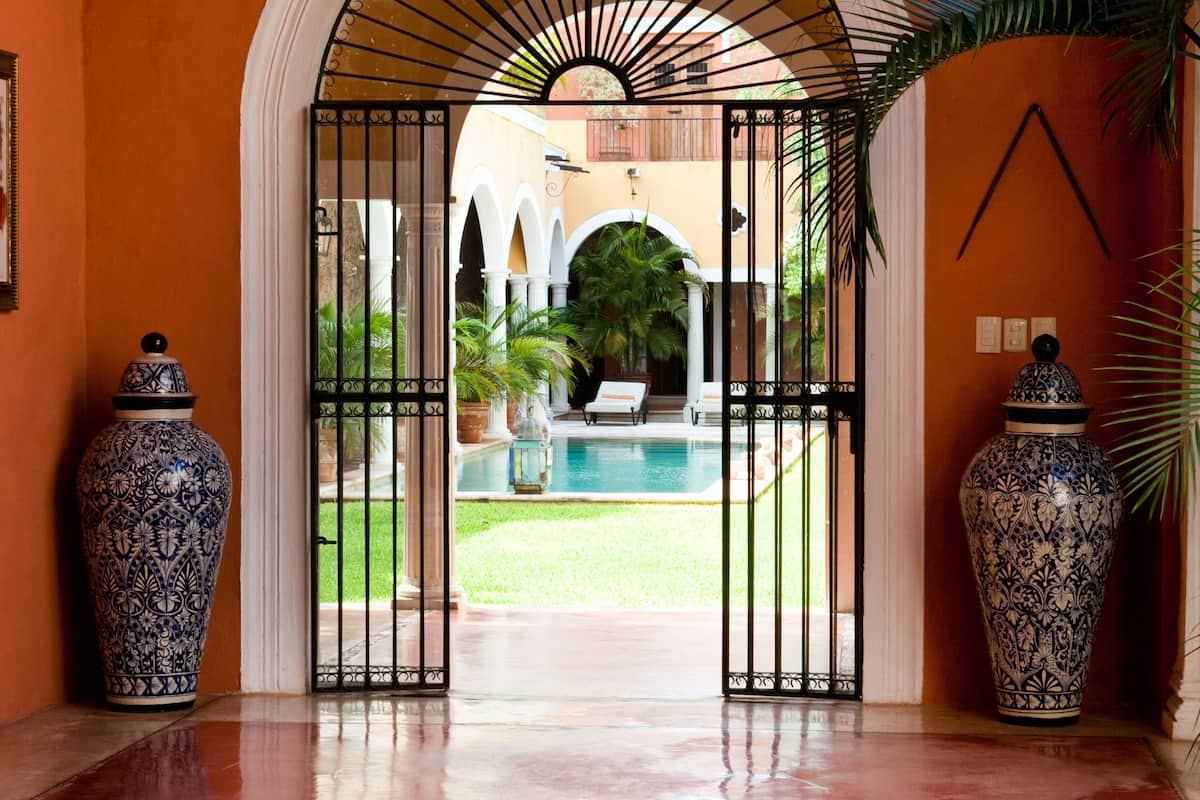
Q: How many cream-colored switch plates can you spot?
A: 3